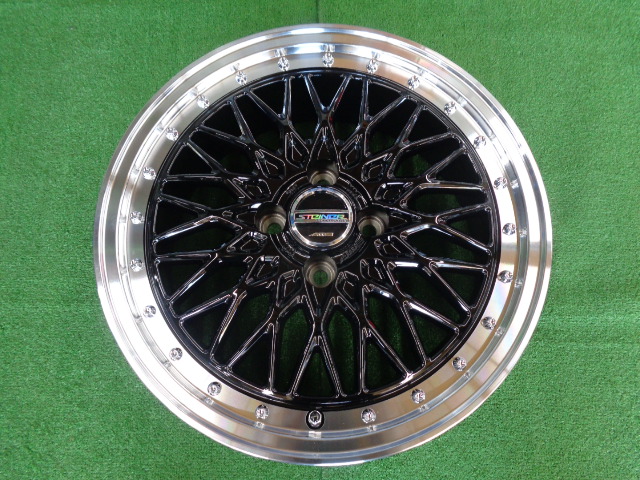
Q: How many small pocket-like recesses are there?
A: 12